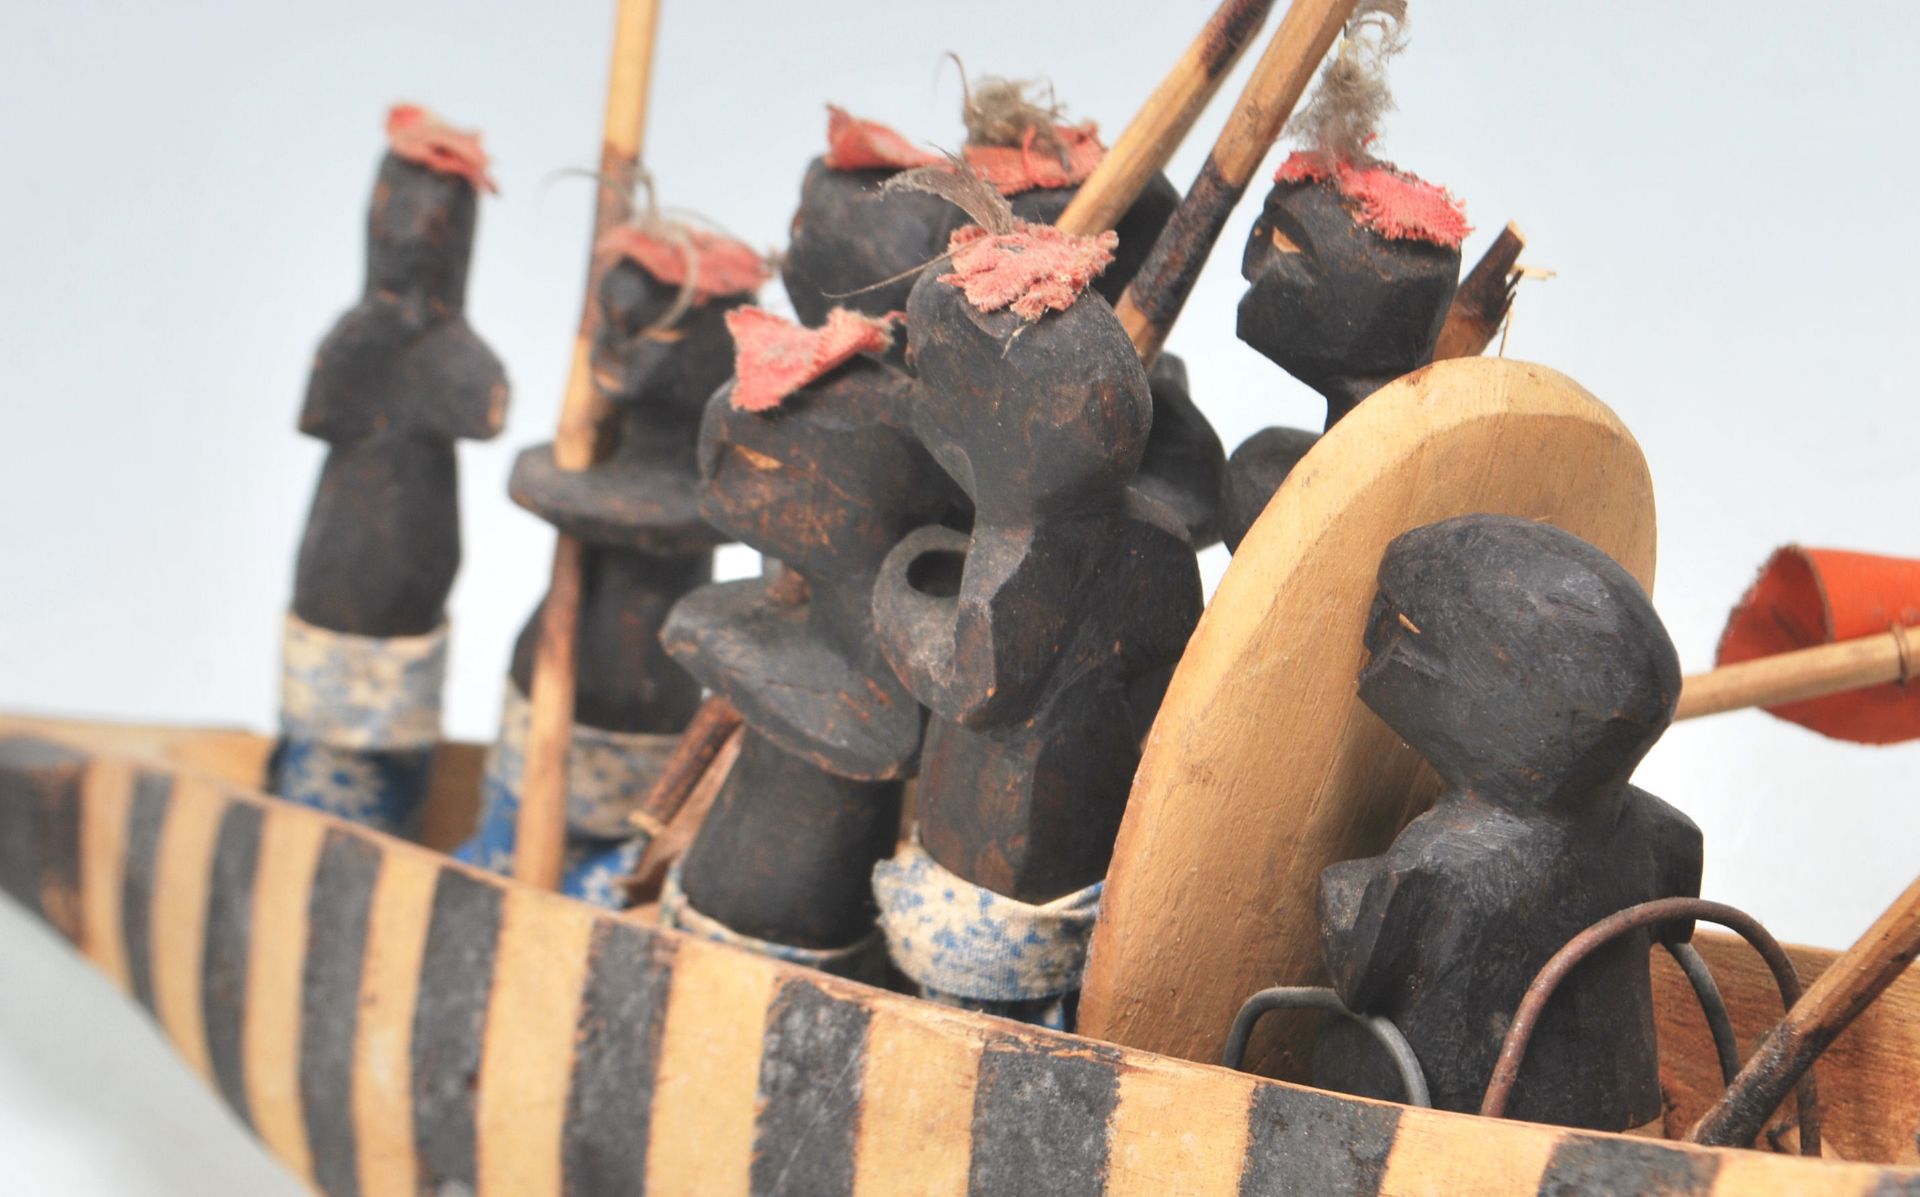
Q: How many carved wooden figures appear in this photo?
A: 8